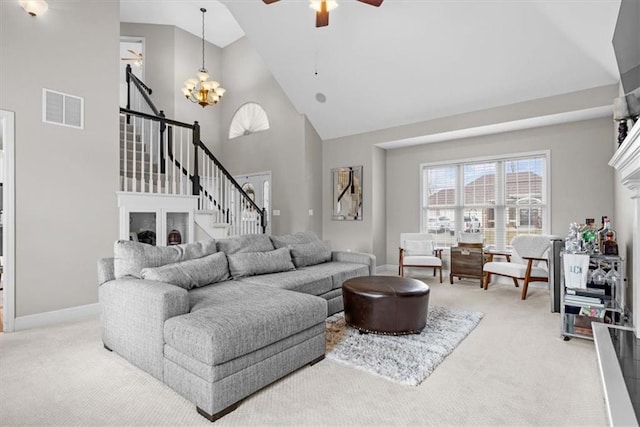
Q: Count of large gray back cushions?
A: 3